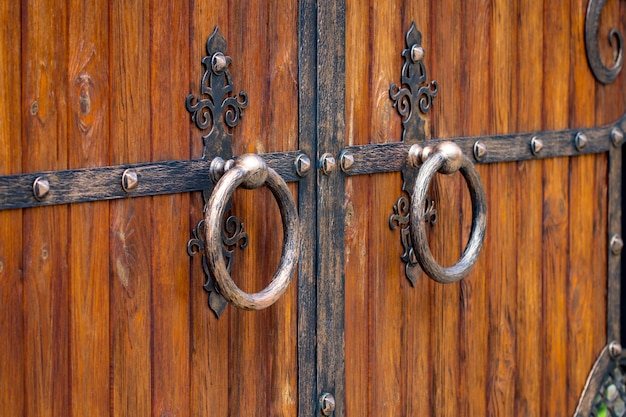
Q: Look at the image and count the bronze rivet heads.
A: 14